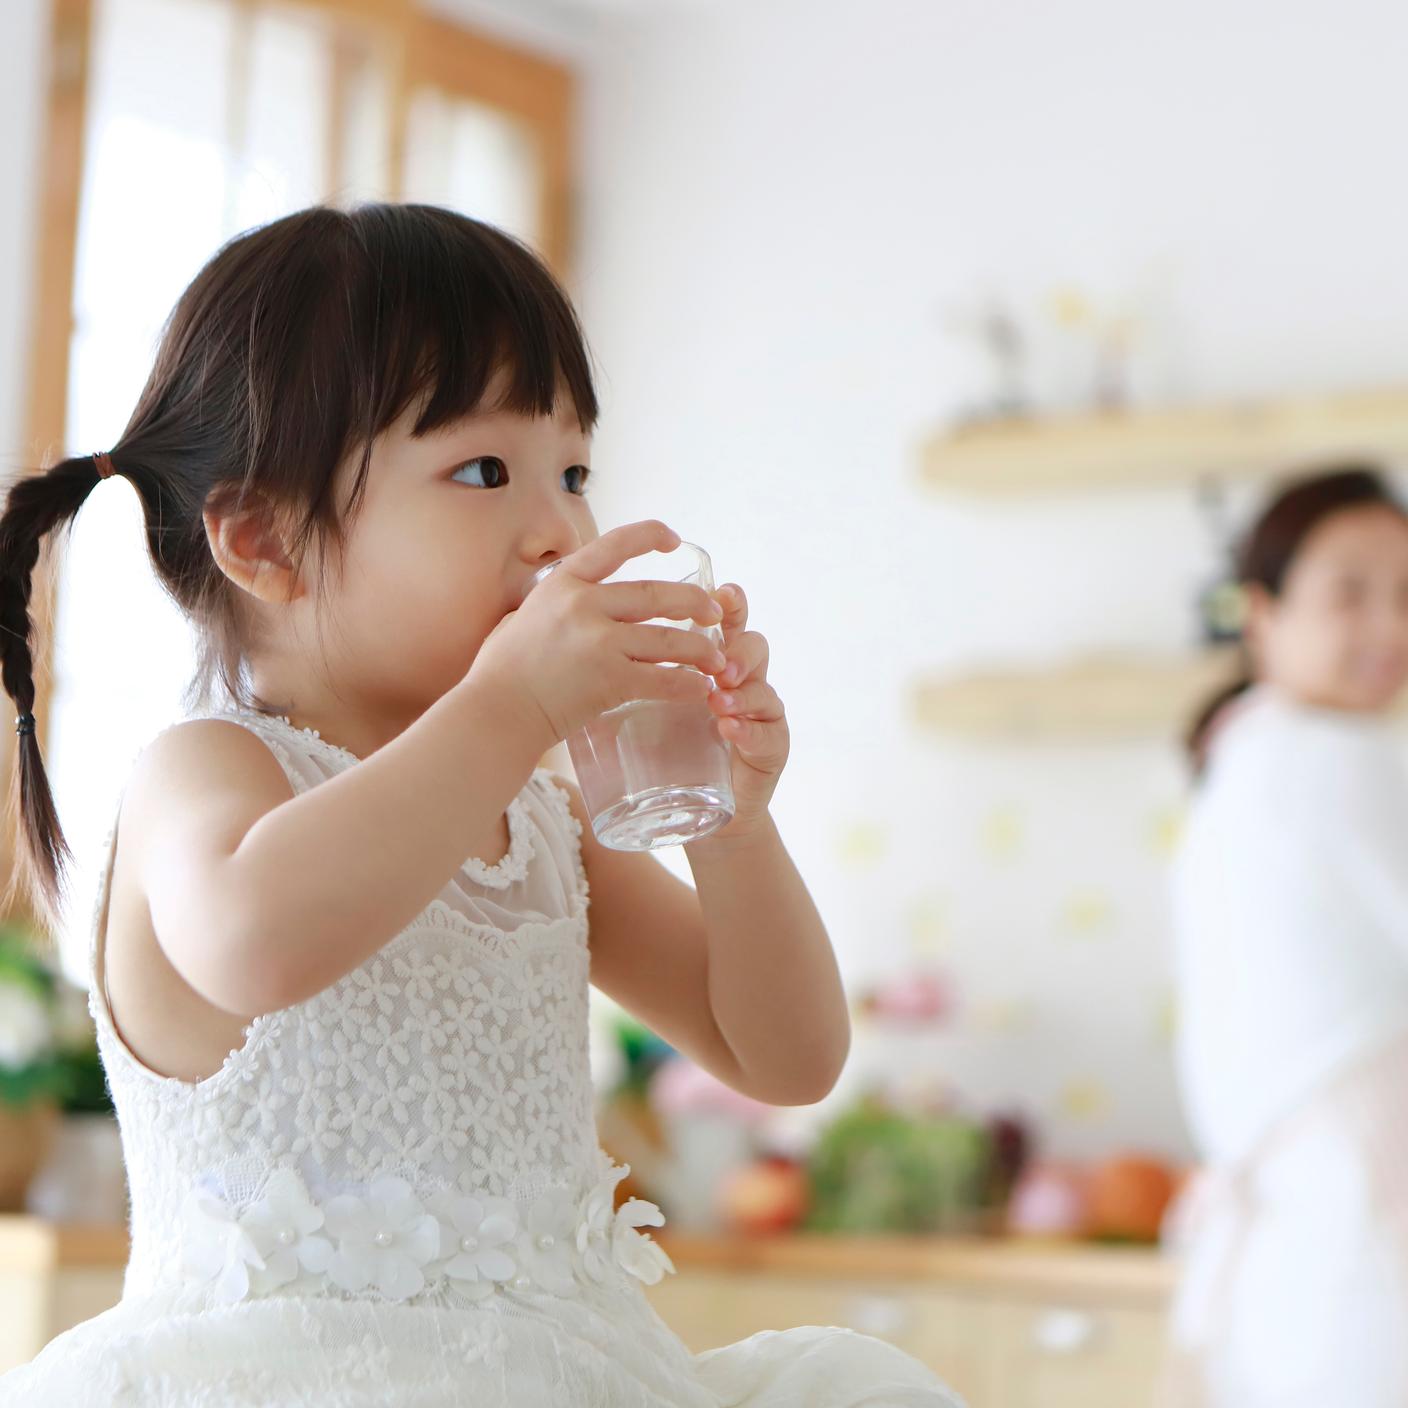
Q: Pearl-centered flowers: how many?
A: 4